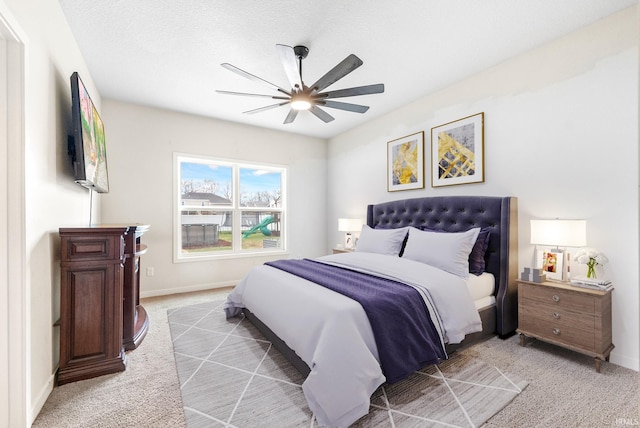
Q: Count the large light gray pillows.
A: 2